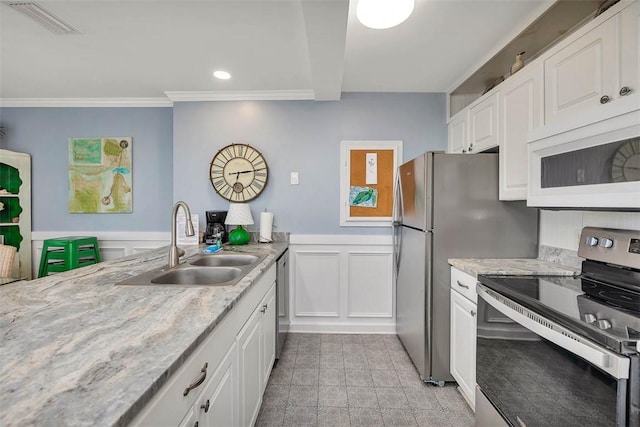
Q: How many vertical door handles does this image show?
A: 2